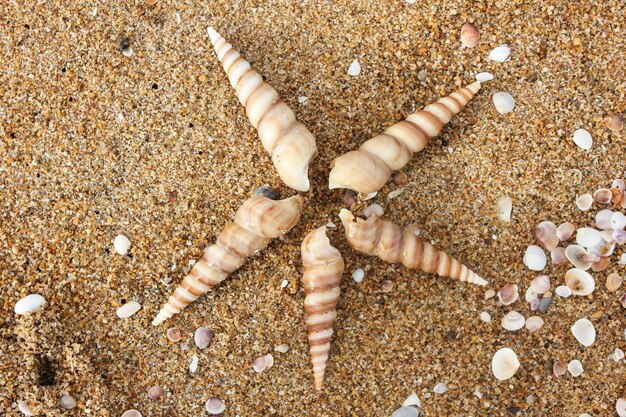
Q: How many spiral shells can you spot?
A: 5